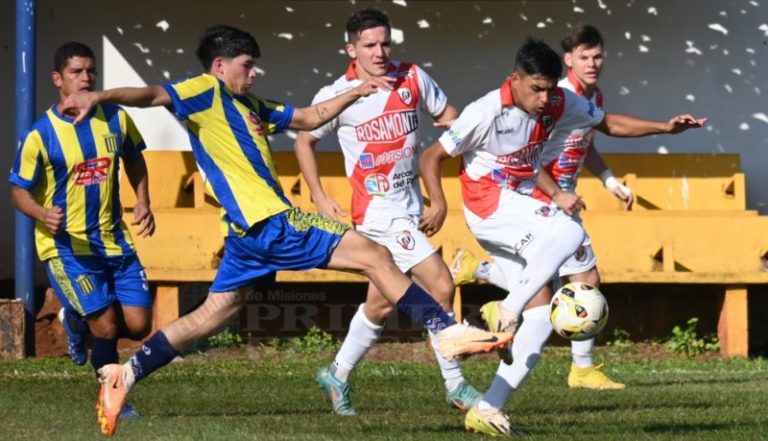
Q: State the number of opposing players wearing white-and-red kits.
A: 3